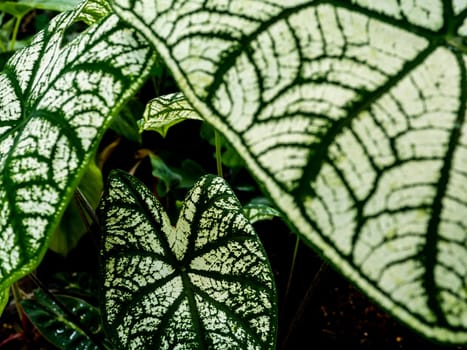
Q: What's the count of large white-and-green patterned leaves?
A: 3